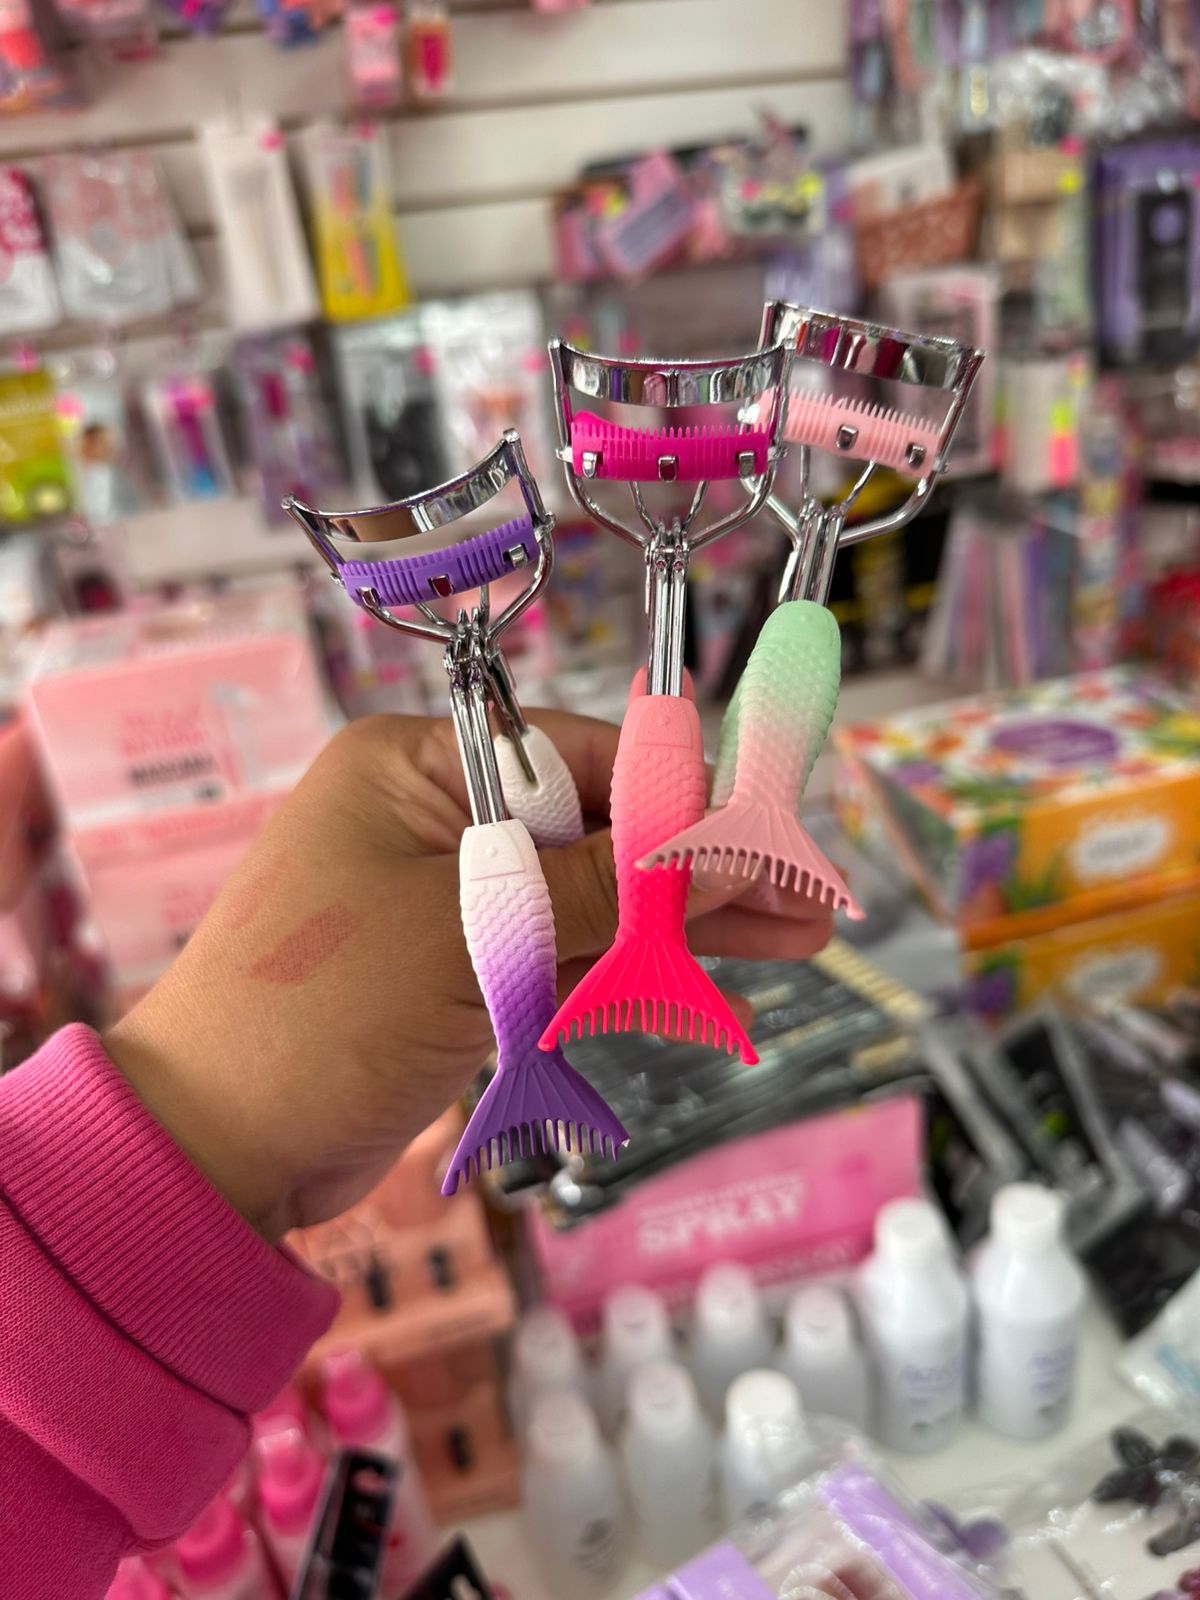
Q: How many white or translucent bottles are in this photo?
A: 9